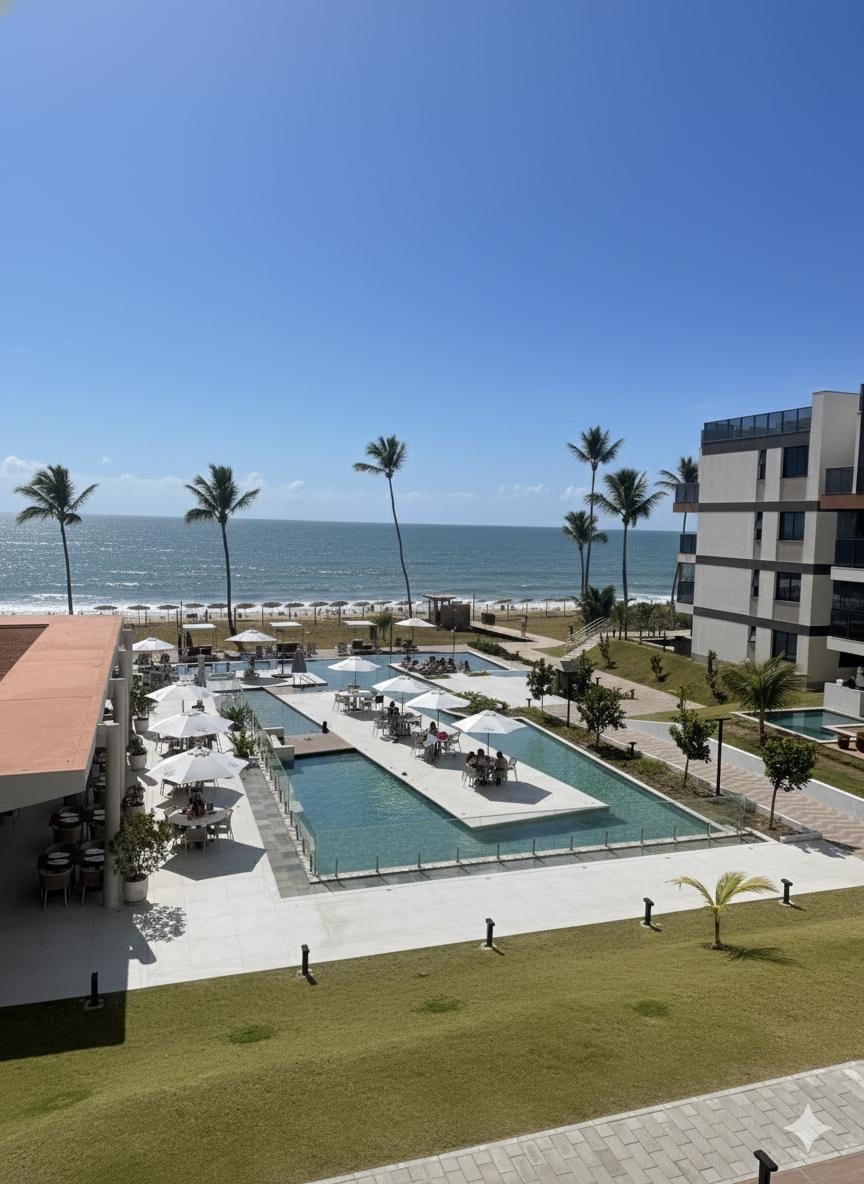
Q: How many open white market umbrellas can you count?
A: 10